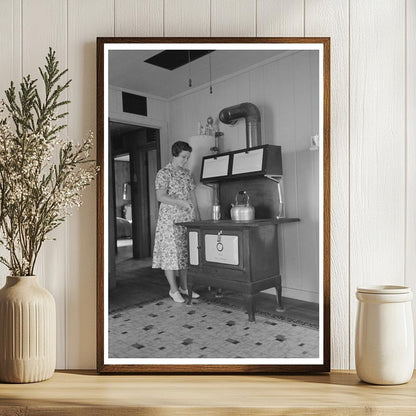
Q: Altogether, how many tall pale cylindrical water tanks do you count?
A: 1